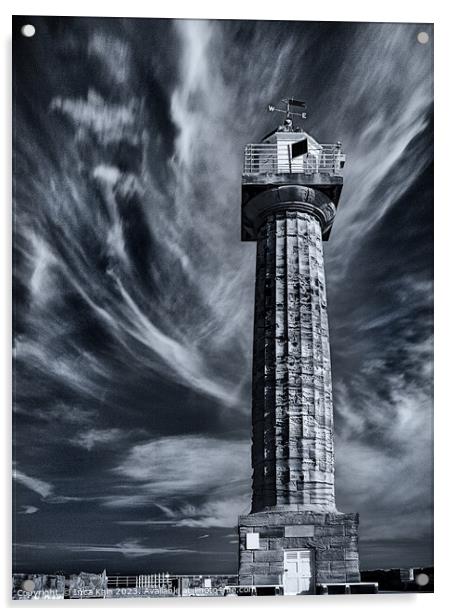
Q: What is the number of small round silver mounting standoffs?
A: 4